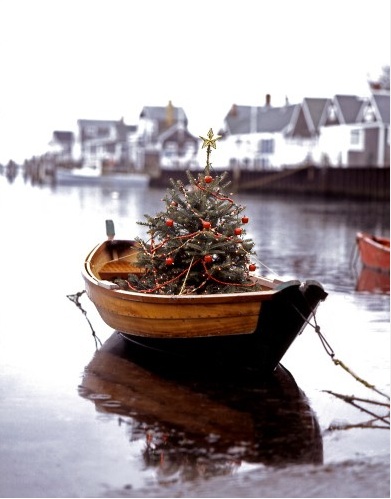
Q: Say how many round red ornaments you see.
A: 9